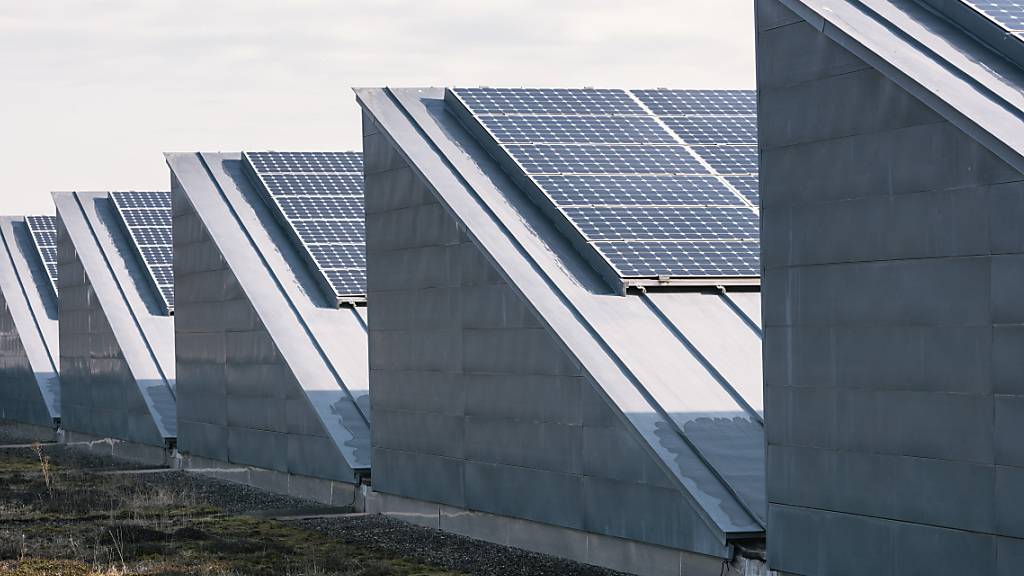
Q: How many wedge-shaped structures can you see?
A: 5